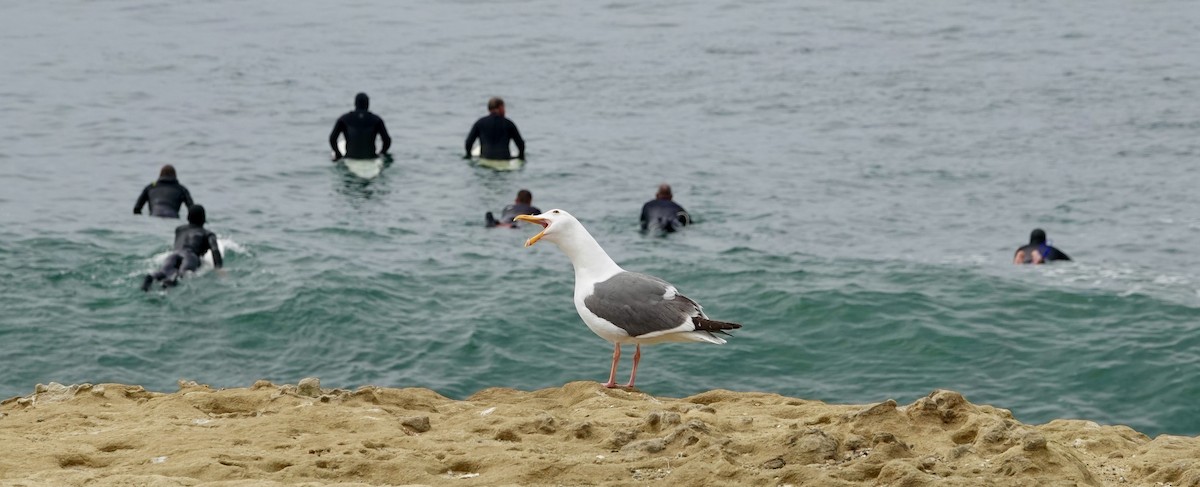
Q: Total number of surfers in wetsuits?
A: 7